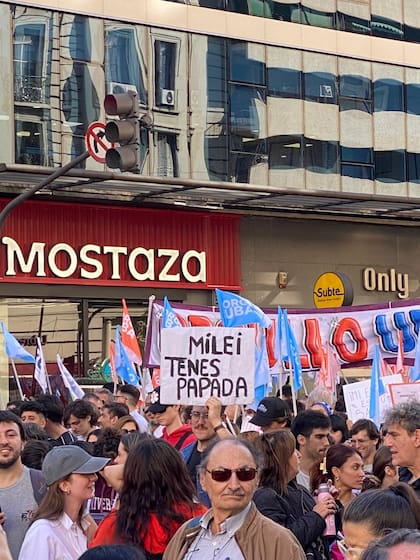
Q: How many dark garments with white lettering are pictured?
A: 1